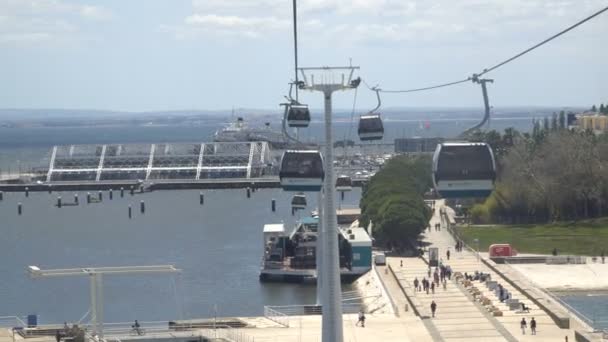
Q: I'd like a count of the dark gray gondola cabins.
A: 6